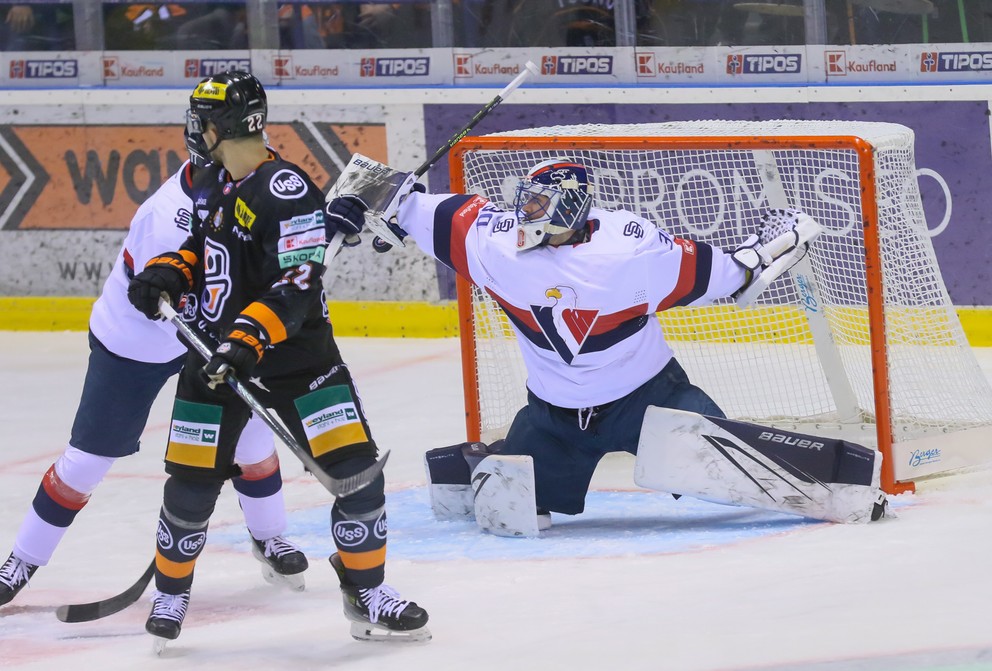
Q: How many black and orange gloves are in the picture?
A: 2